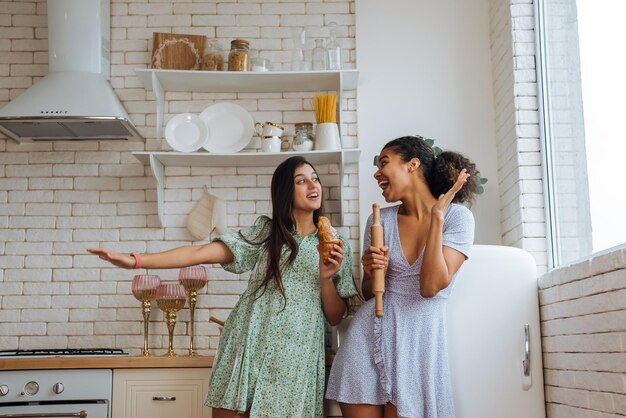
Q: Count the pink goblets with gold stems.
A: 3